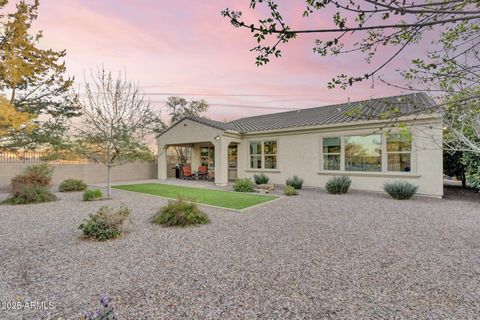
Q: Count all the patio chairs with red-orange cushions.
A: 2